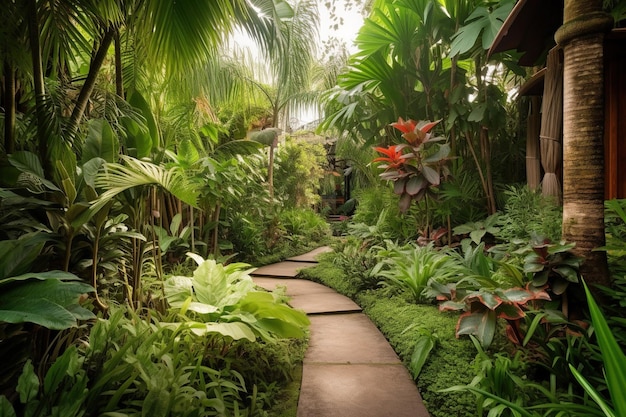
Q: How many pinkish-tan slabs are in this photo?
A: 6